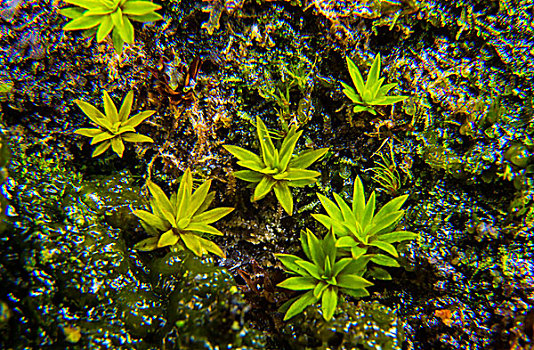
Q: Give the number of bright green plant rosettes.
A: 7